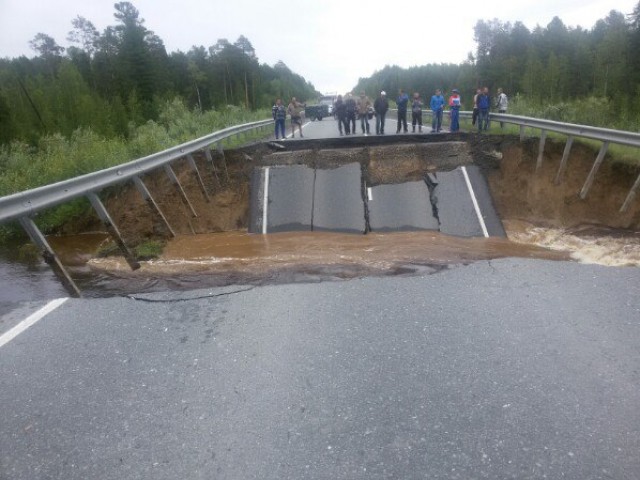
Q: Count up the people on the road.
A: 13